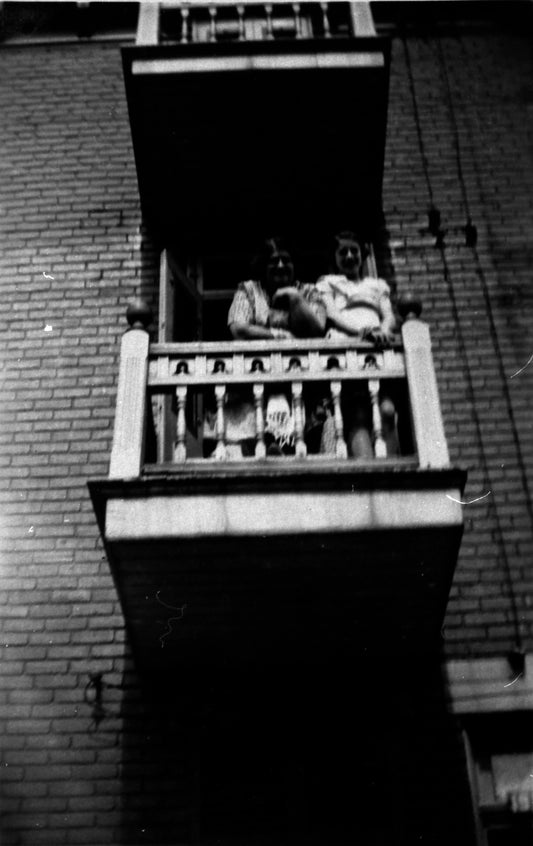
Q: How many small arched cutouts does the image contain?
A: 6